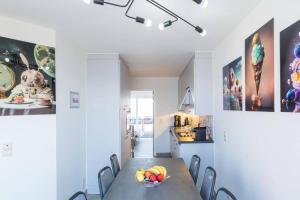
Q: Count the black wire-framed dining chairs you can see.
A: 6